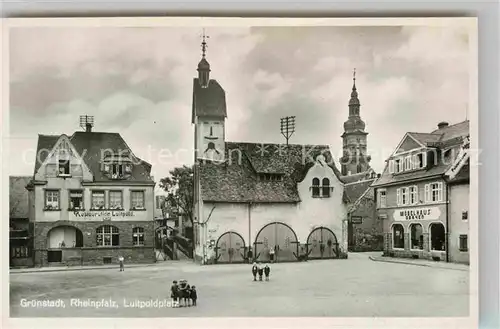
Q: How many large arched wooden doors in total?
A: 3